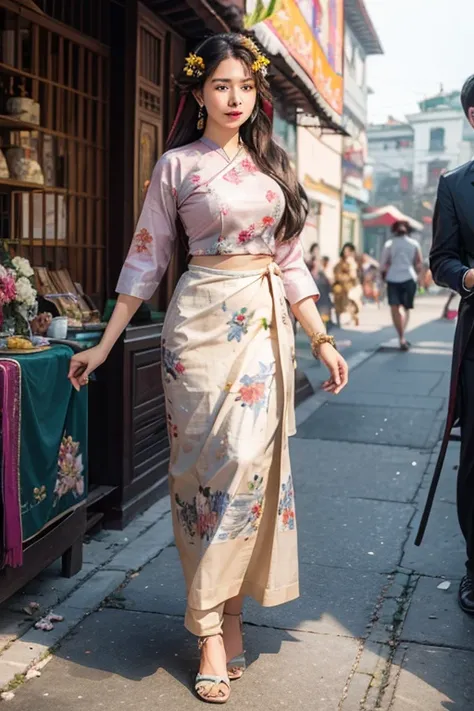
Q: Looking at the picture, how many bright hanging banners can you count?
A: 1